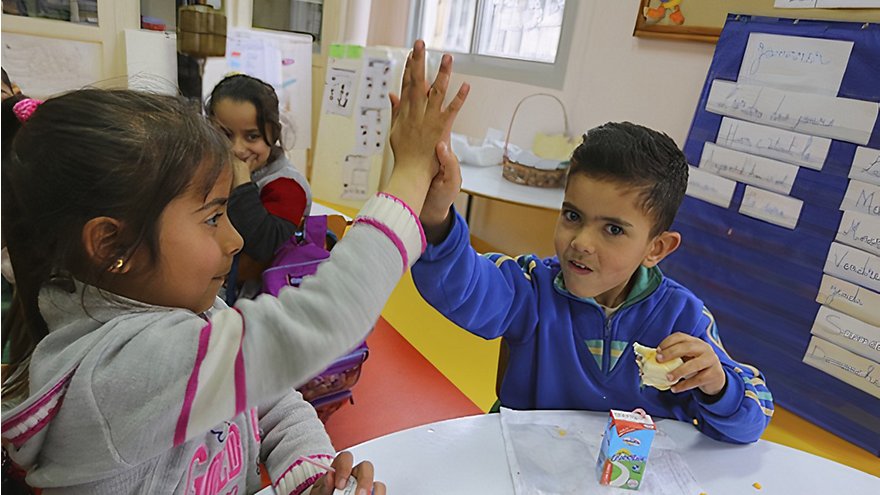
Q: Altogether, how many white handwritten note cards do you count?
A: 13